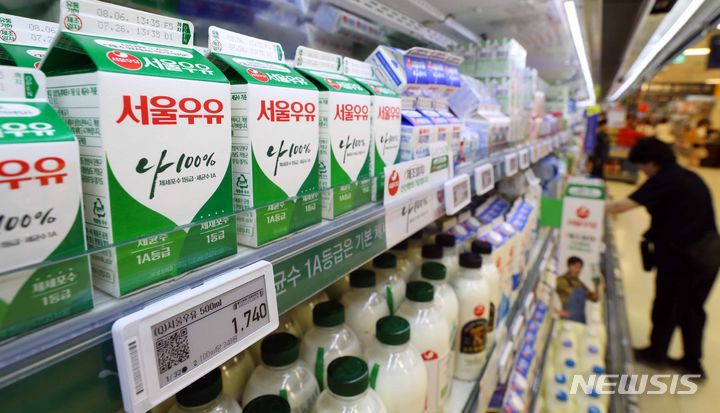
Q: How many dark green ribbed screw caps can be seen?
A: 10